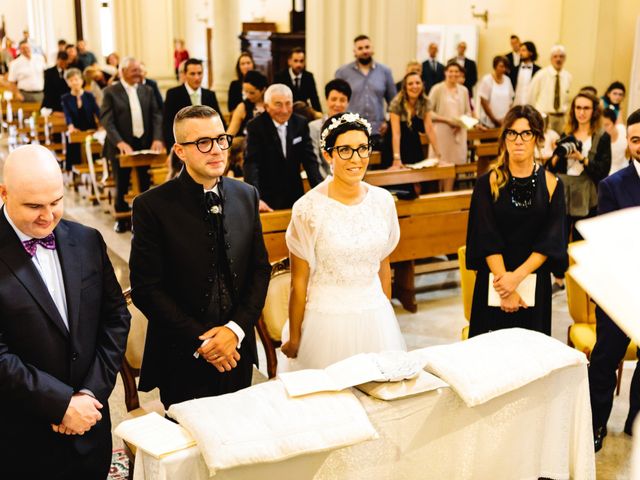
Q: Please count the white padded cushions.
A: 2